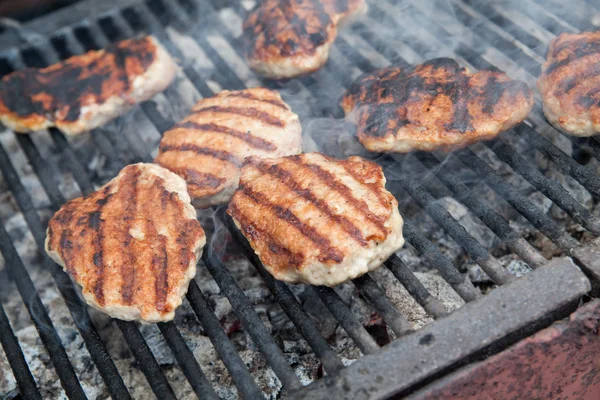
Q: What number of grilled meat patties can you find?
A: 7